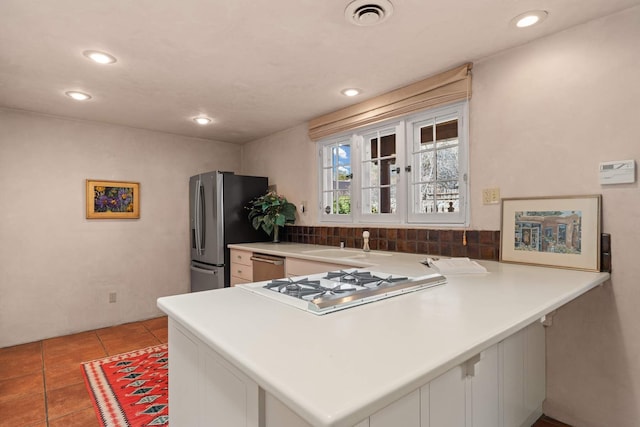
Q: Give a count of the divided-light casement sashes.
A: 3